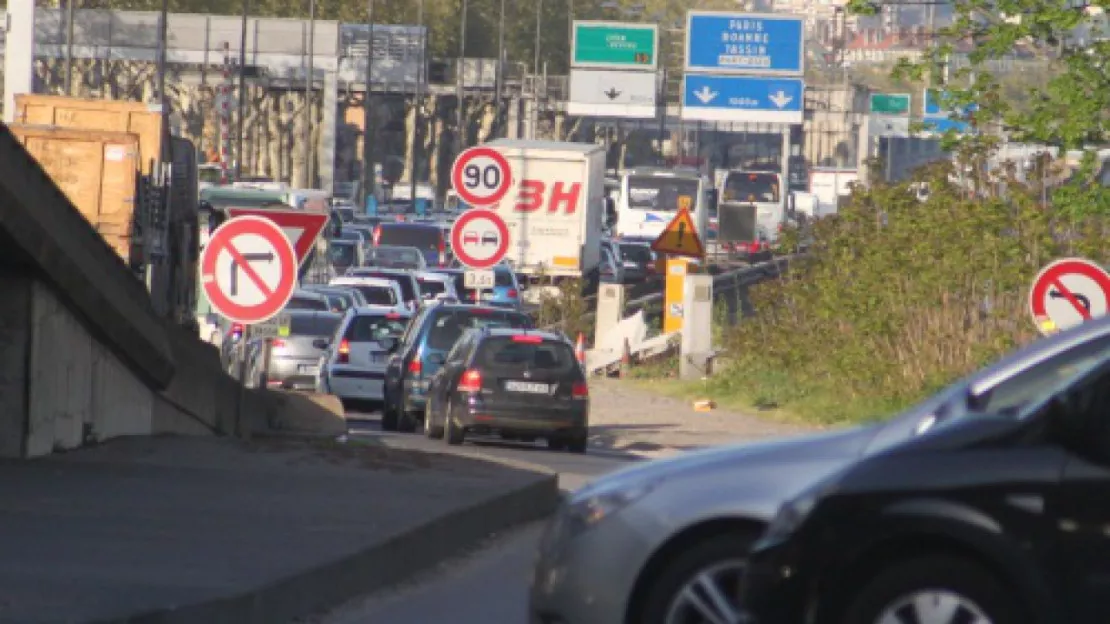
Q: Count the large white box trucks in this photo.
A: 1